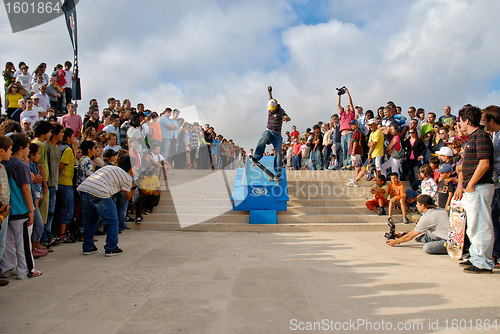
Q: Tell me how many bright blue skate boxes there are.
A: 1